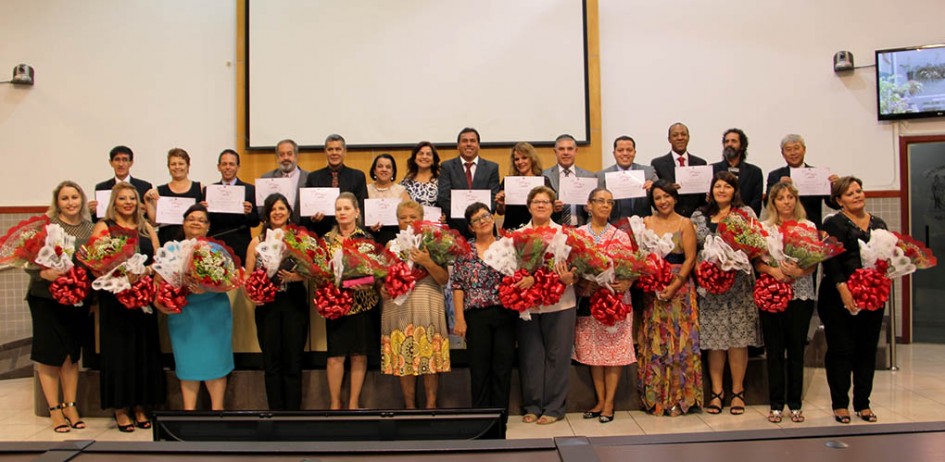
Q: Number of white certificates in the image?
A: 13